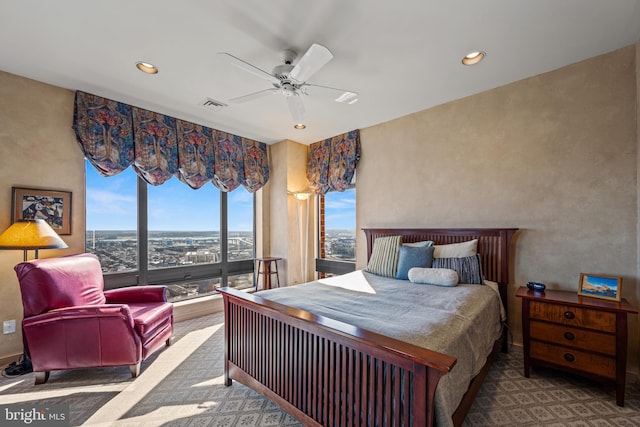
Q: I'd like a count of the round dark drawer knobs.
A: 3